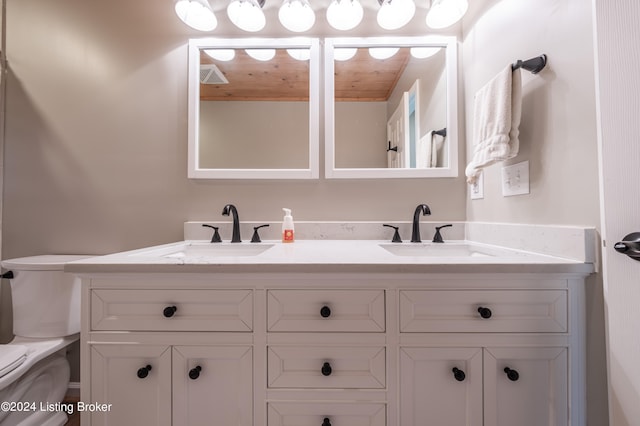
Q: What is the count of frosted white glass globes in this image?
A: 6